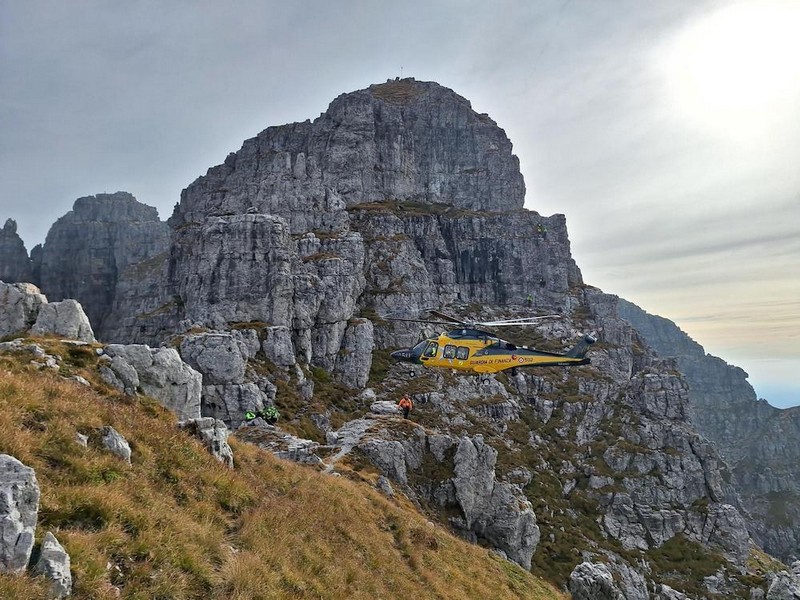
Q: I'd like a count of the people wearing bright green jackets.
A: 2